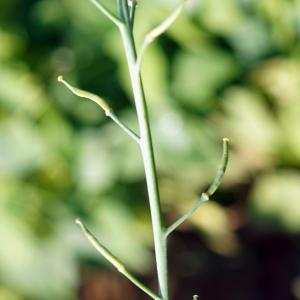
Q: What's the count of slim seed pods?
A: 4